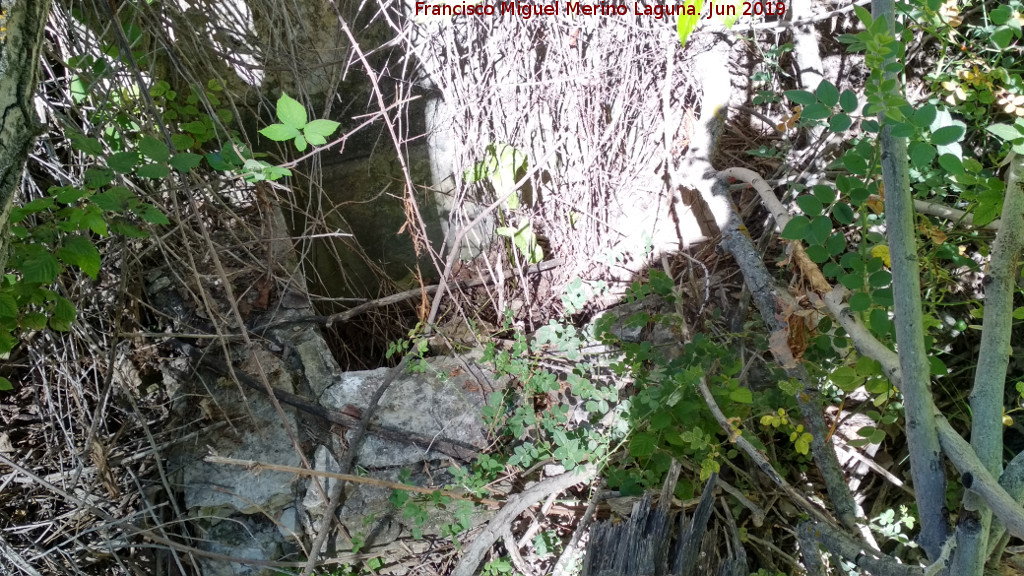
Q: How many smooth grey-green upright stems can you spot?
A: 2